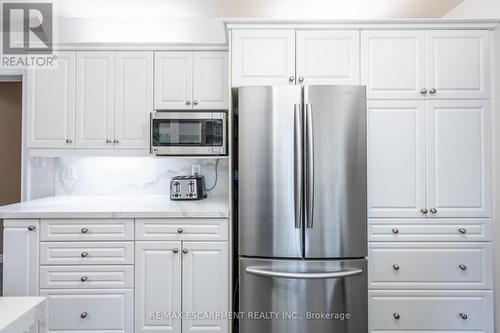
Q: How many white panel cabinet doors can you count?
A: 14